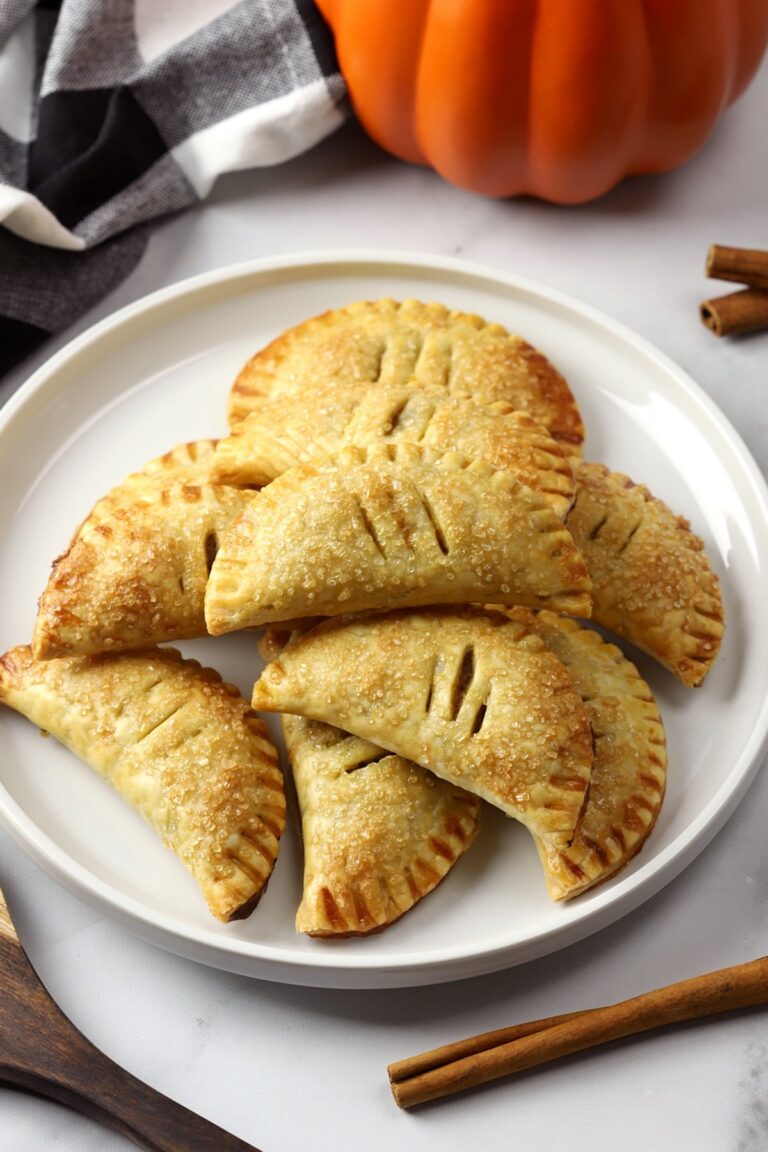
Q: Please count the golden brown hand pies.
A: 10